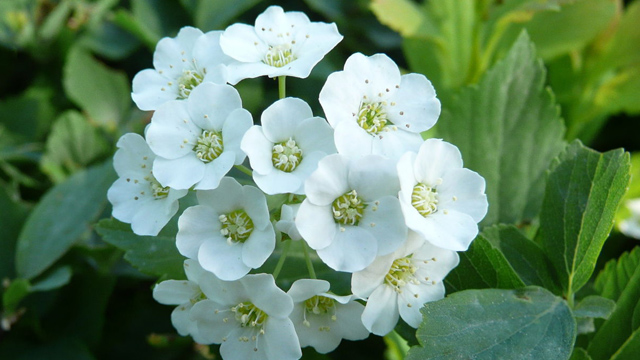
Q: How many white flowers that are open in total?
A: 13